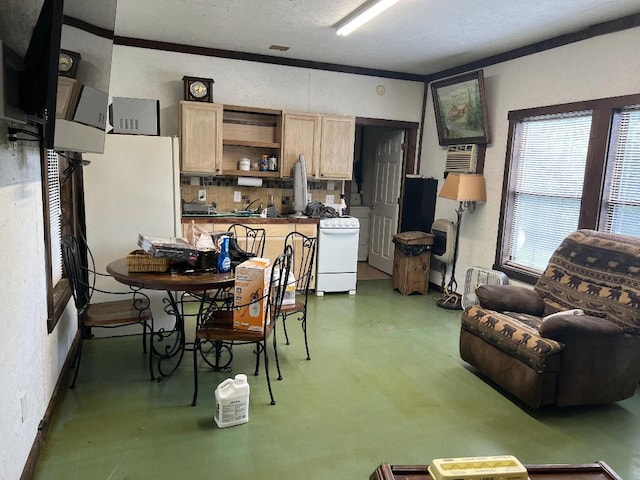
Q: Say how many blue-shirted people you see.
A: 0